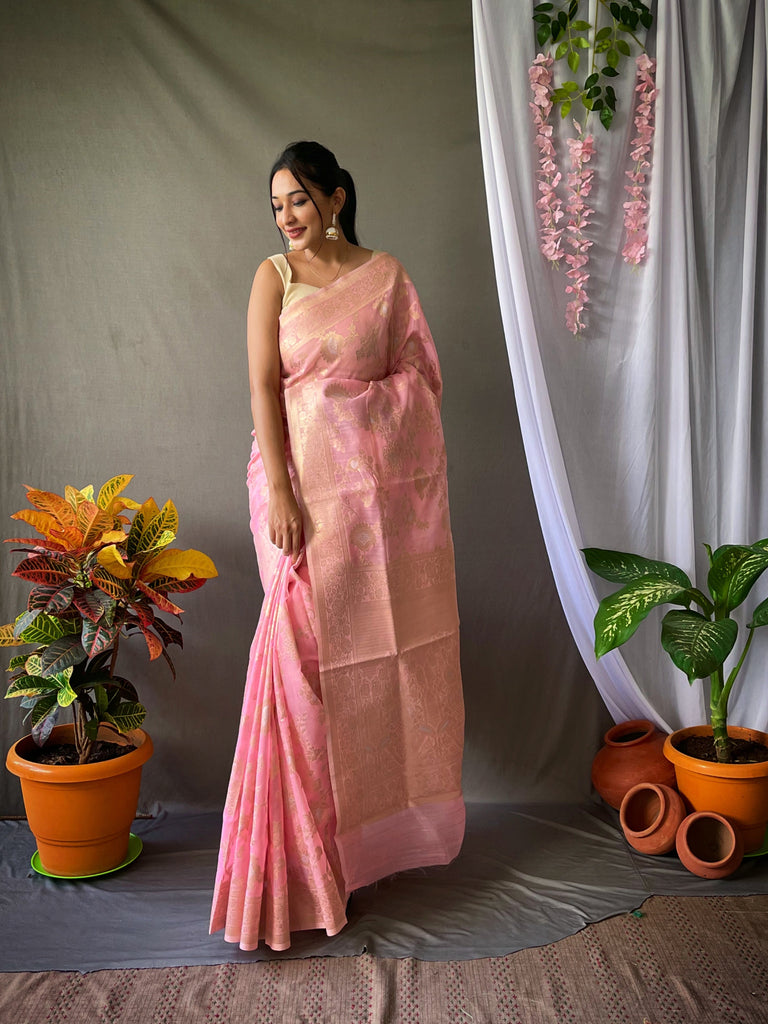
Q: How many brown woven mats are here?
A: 1